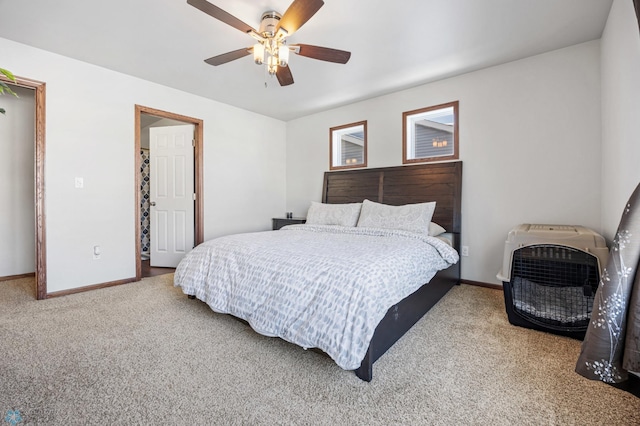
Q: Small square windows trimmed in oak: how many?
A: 2